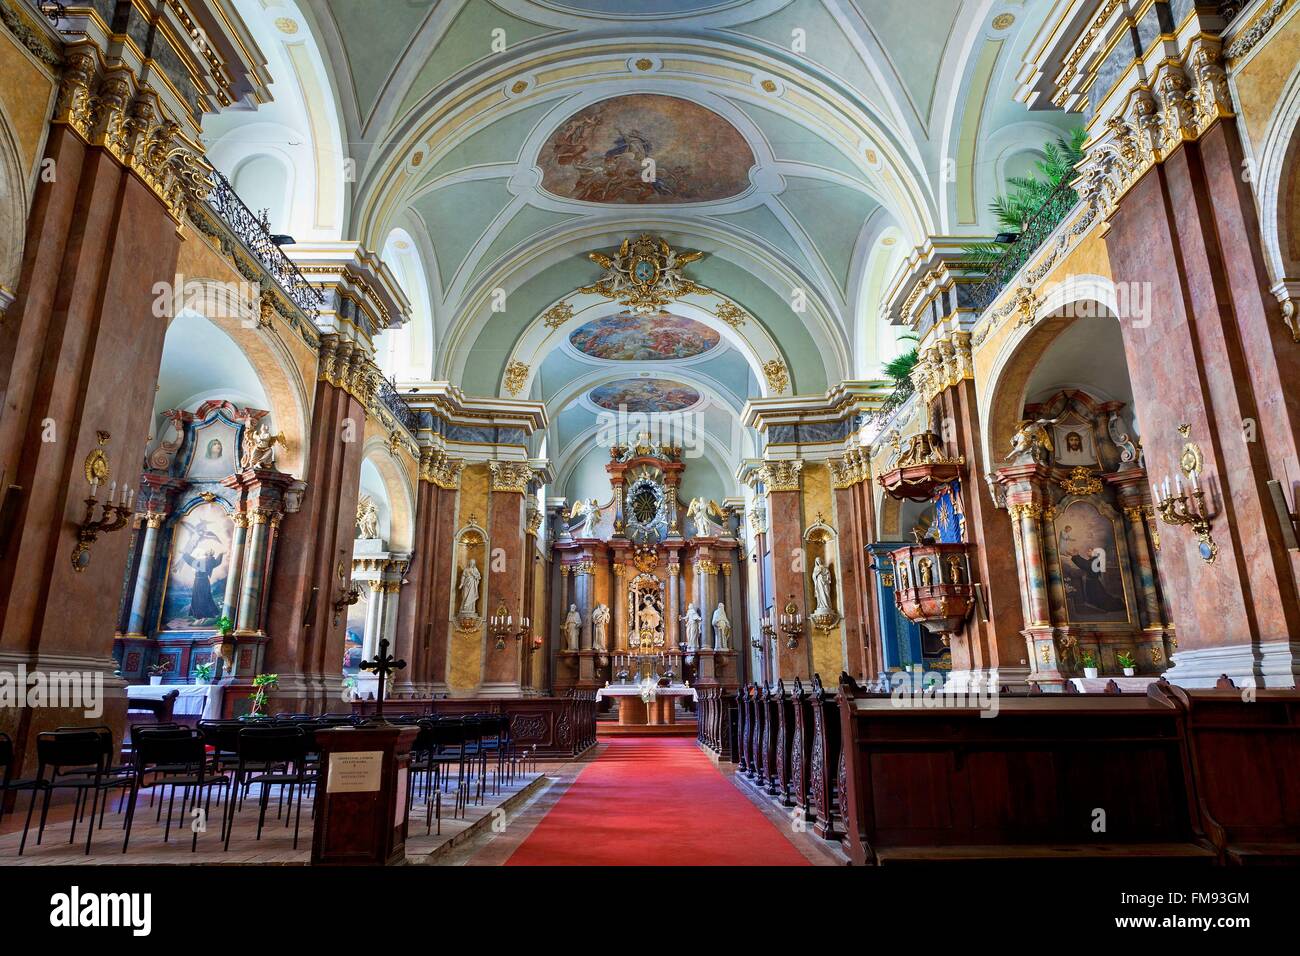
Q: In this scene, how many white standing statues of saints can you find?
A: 6